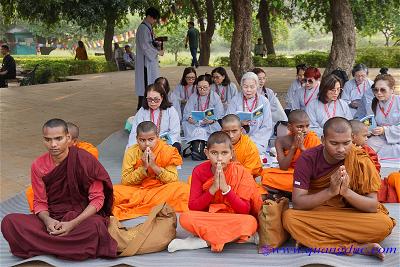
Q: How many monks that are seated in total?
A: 8